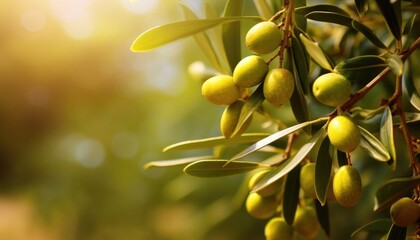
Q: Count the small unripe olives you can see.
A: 14